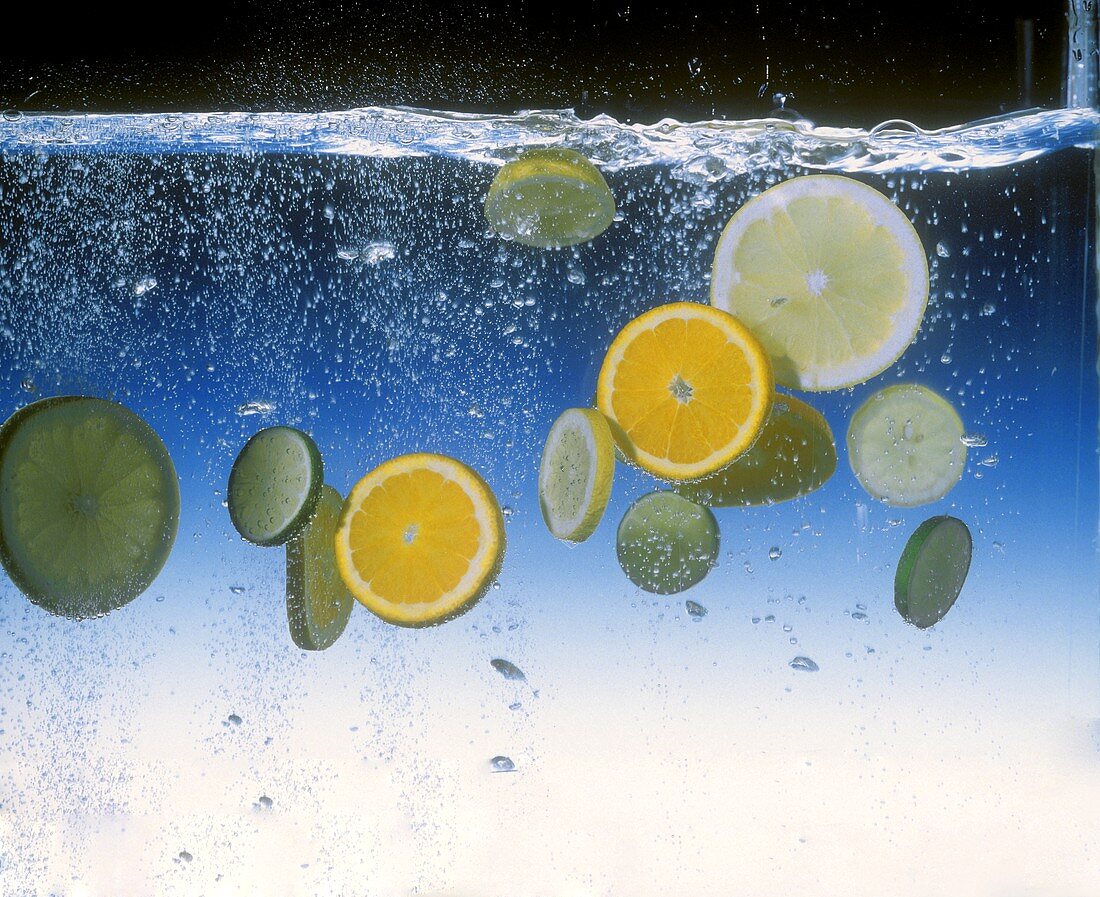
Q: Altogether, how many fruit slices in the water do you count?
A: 12